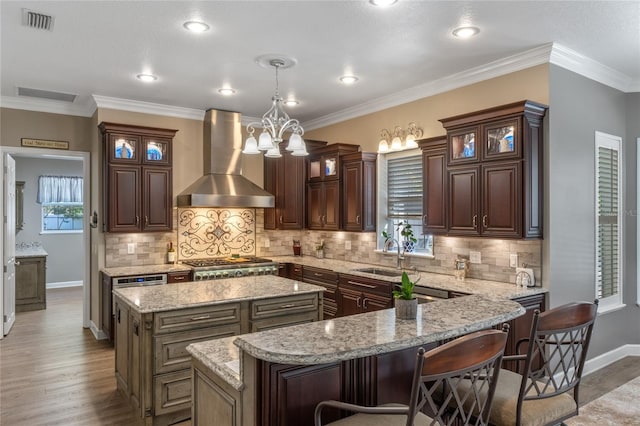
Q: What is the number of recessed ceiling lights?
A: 7